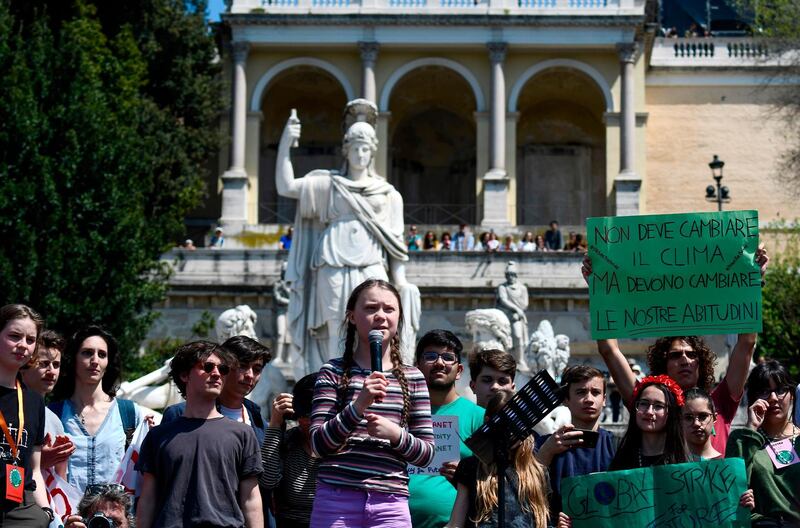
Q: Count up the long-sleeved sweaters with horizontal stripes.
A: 2